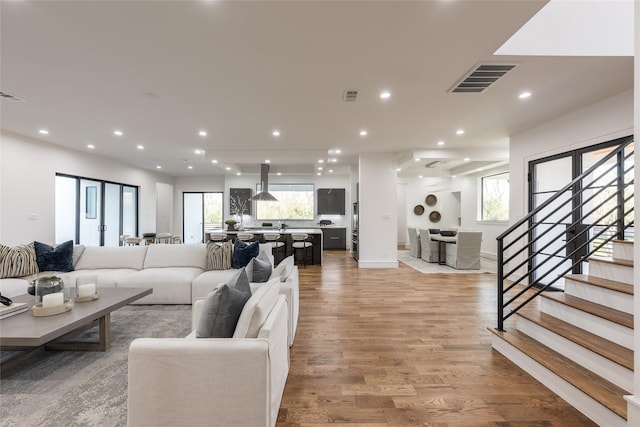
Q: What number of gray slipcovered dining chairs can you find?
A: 3